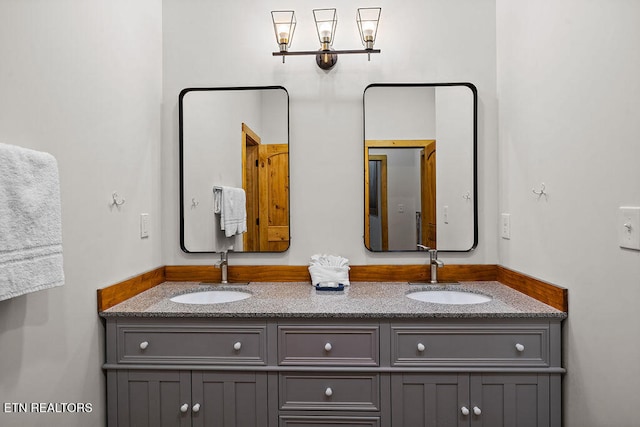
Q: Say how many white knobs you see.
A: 10